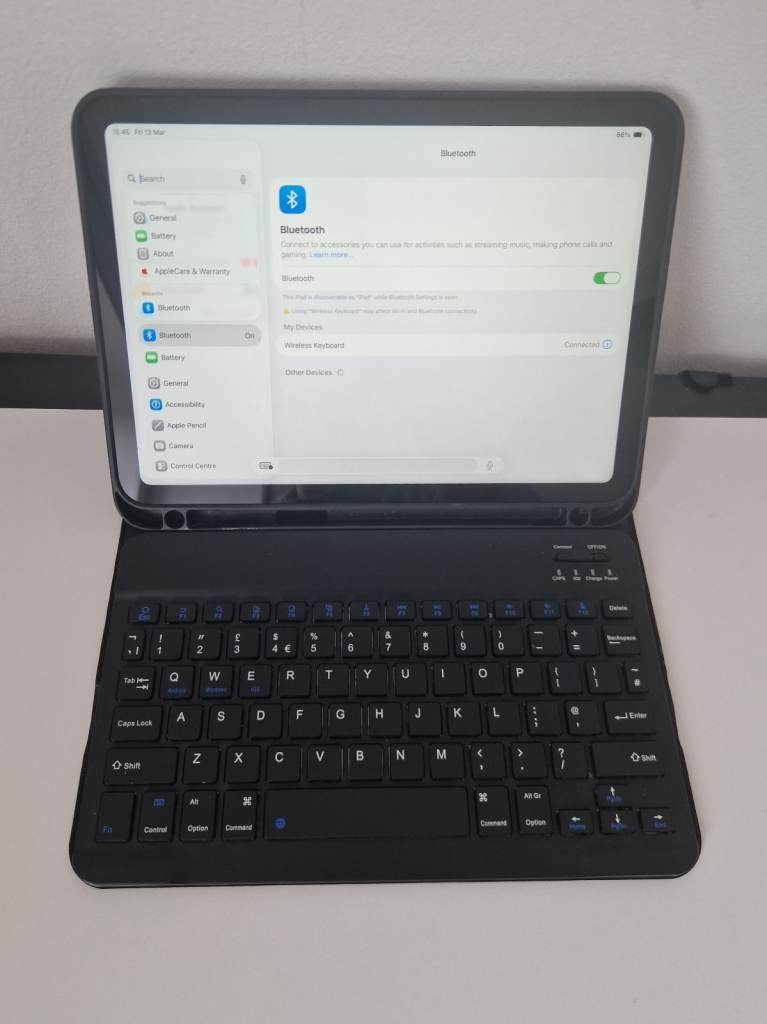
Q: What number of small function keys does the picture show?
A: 12